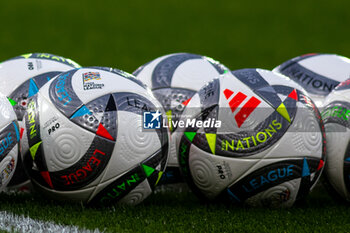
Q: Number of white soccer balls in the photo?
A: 7